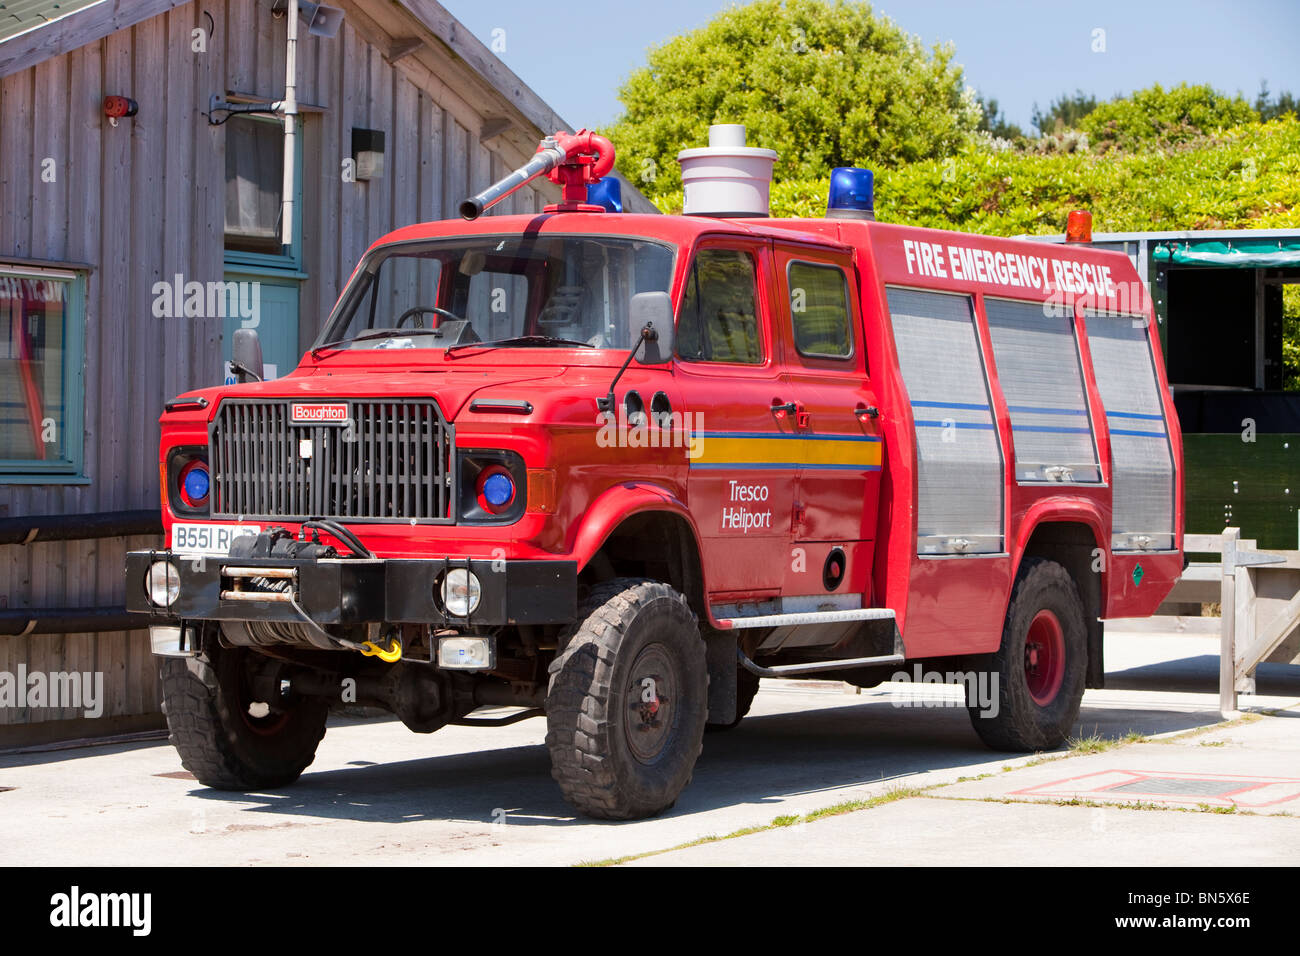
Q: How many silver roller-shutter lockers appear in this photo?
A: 3